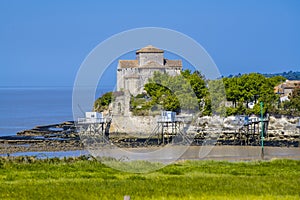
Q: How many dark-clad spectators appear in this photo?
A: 0